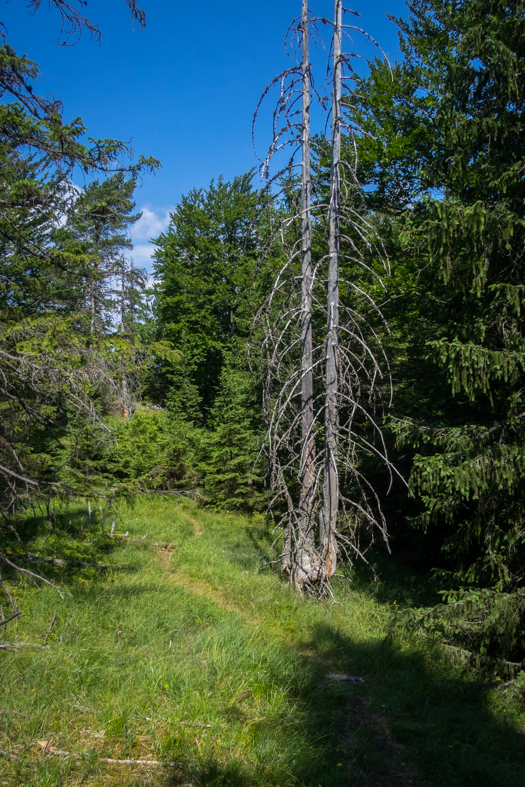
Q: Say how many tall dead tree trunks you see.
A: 2